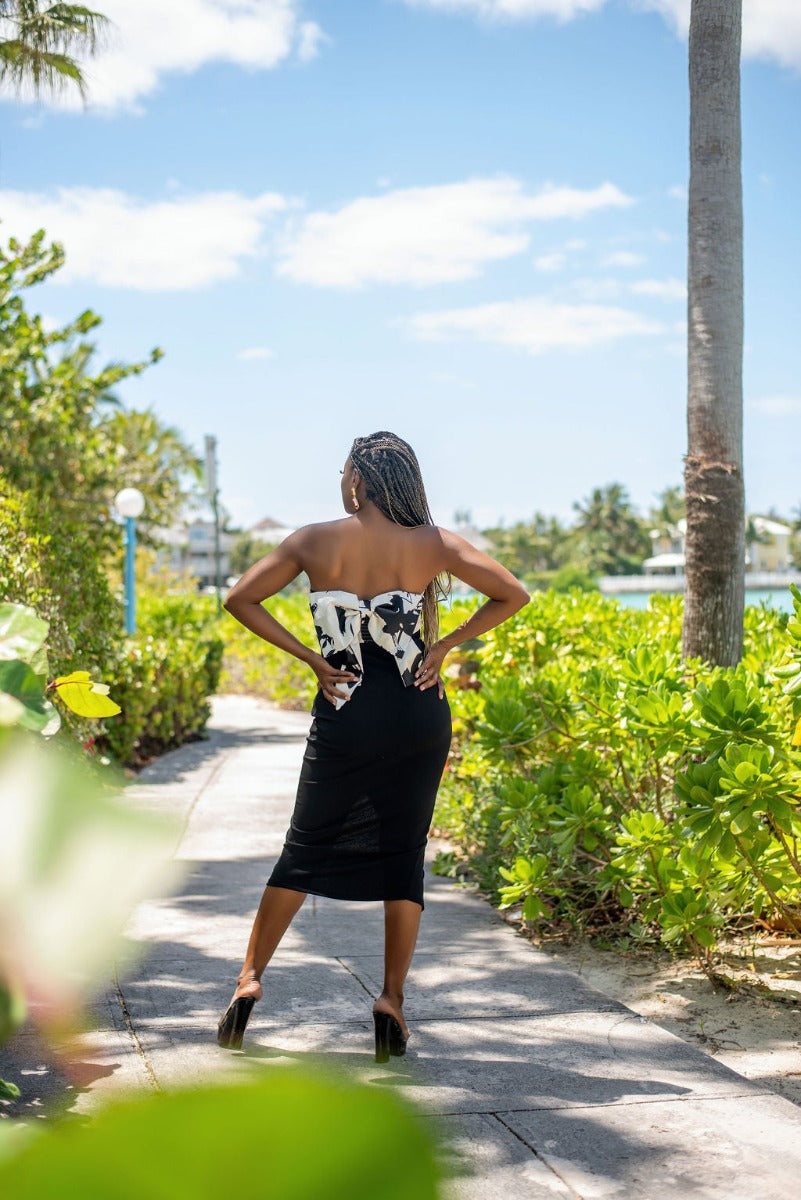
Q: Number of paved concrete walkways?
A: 1